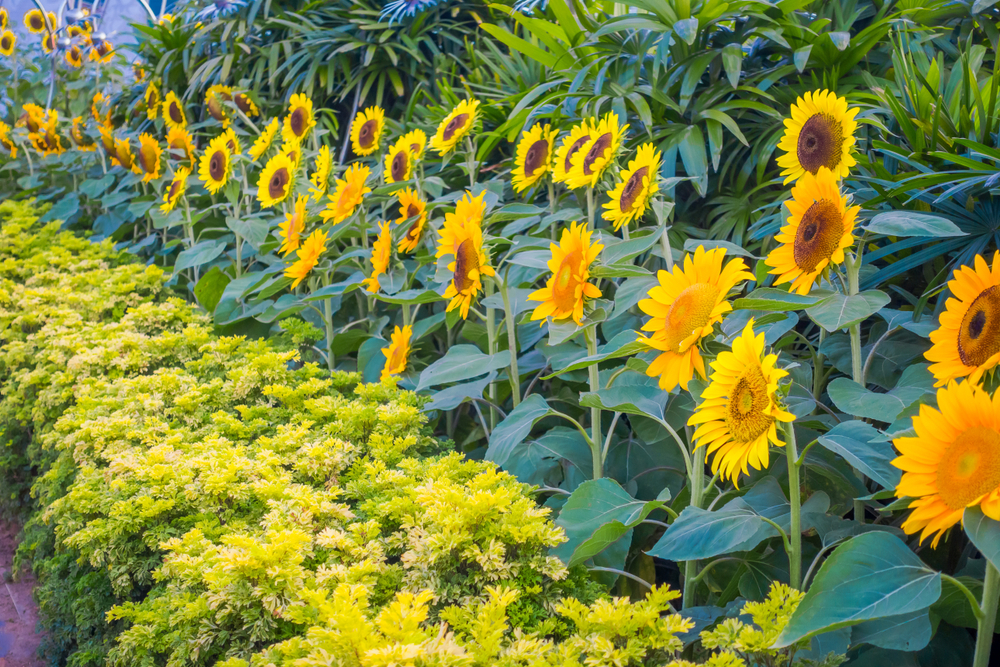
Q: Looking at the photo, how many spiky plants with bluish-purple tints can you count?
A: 2